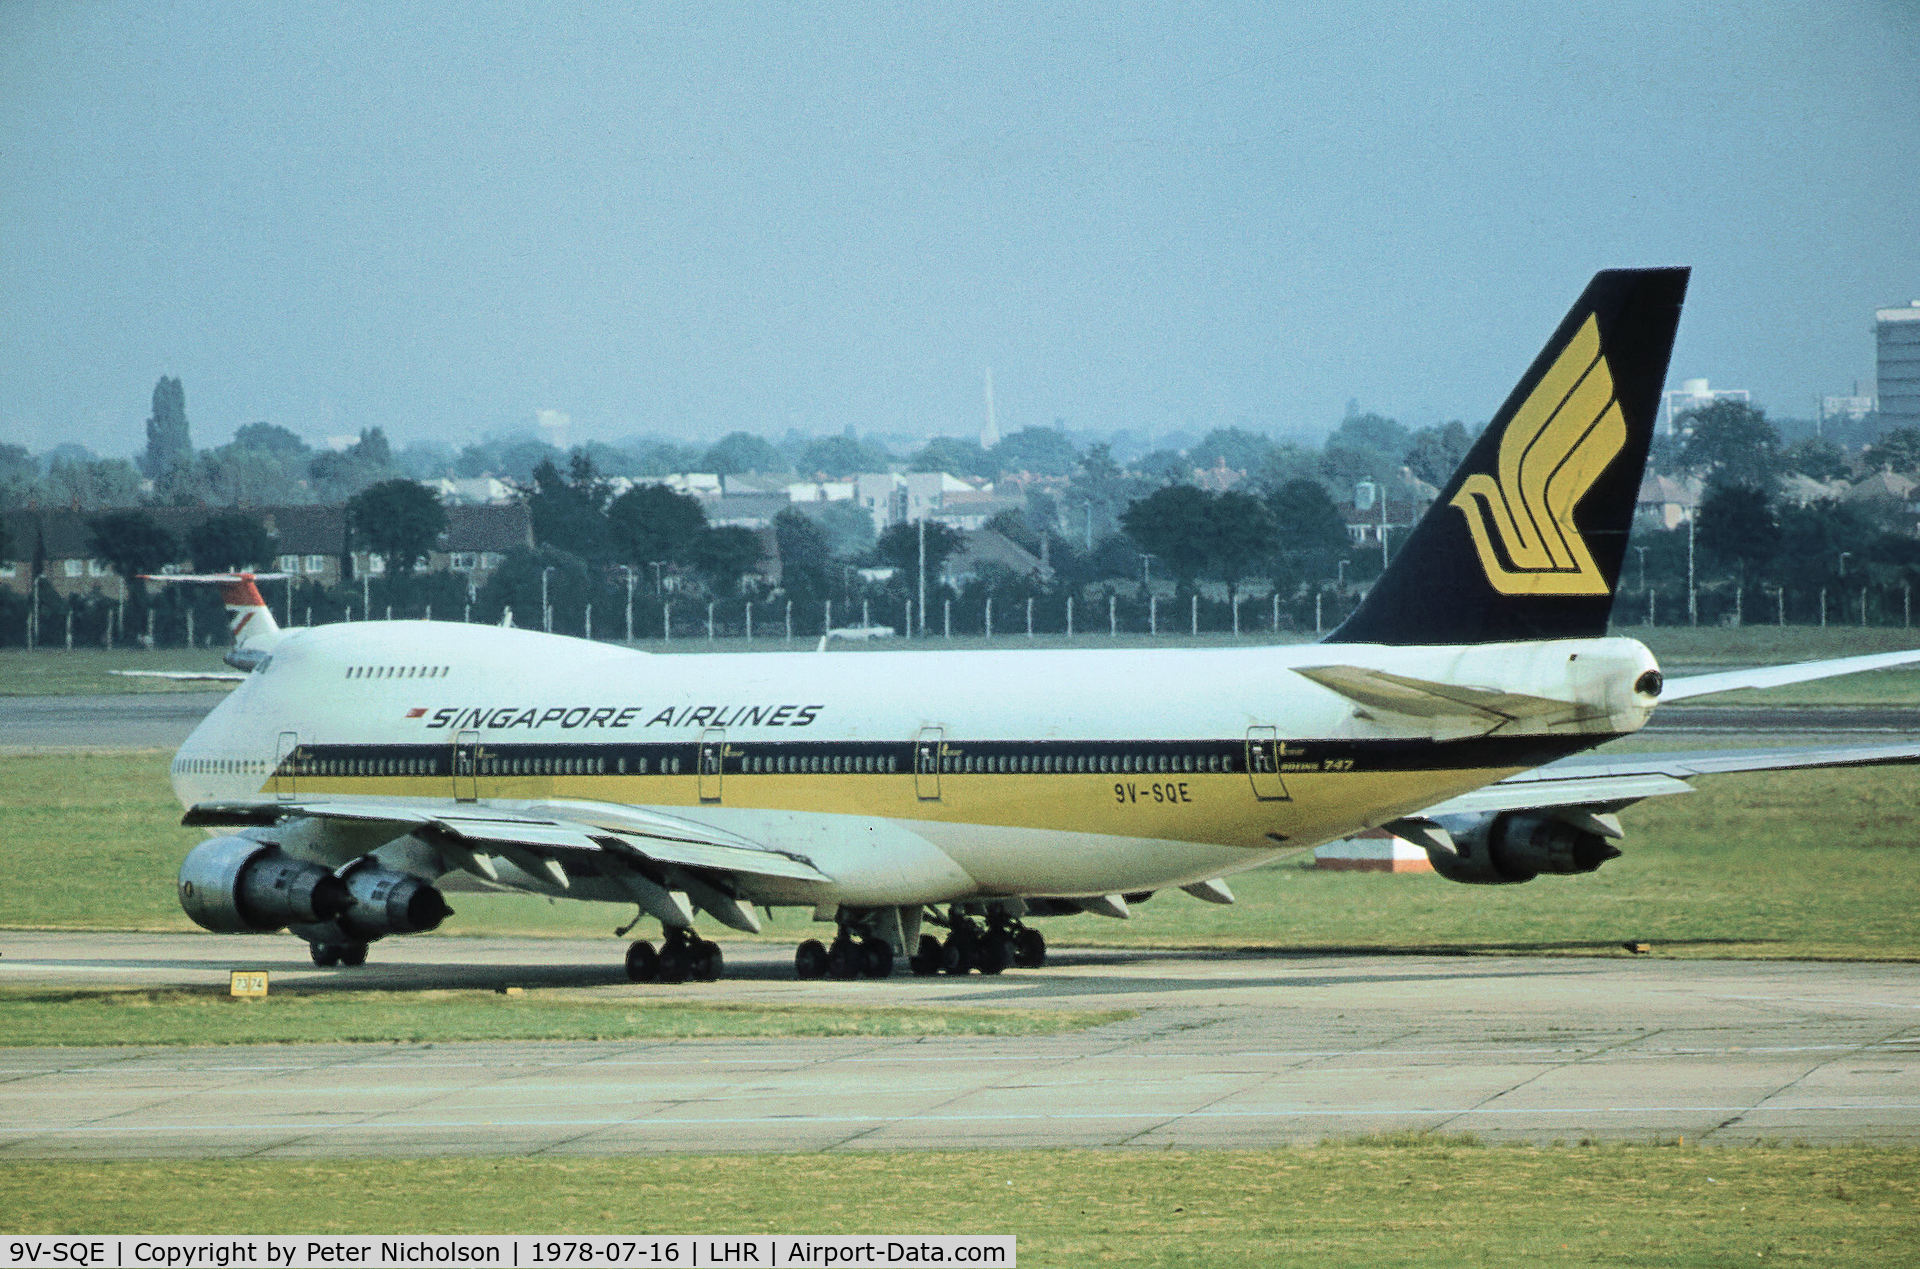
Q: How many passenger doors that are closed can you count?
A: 5